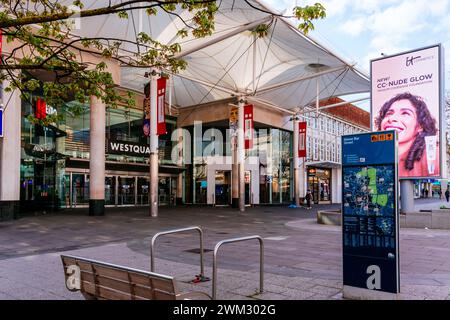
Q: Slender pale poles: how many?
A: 3